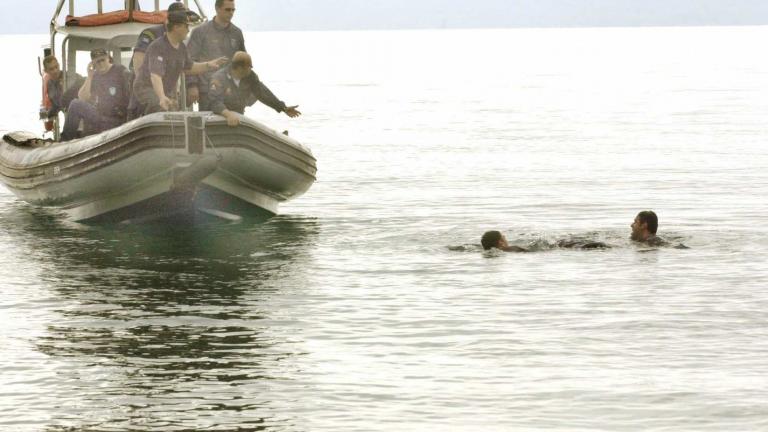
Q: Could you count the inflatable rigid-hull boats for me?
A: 1